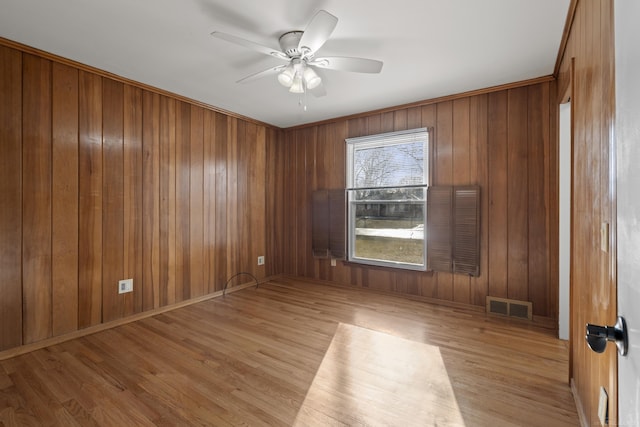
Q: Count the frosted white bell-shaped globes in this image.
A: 3